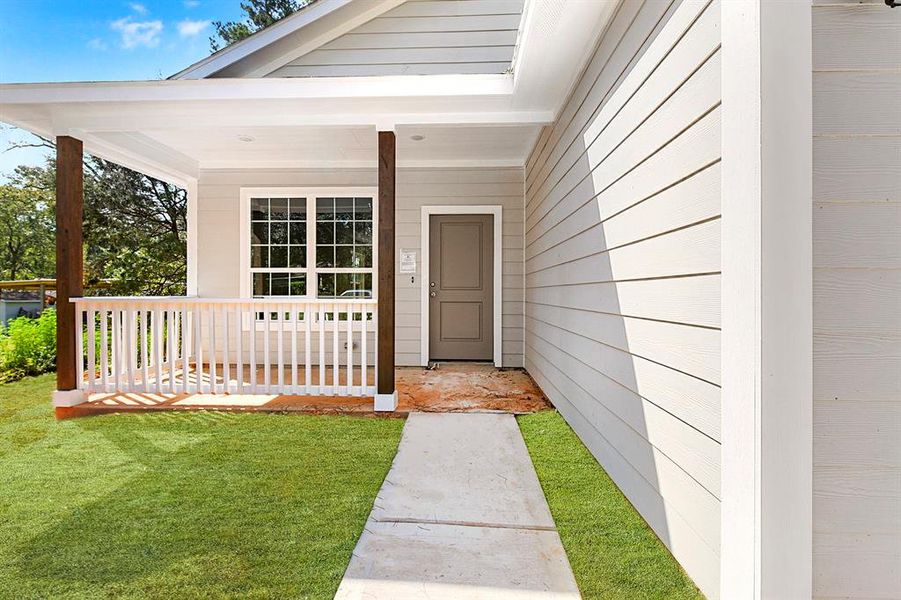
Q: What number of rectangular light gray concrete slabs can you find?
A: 2